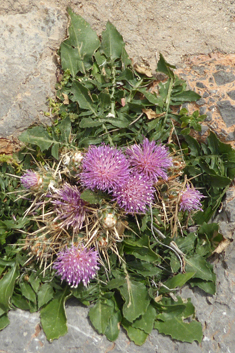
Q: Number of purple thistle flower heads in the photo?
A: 7